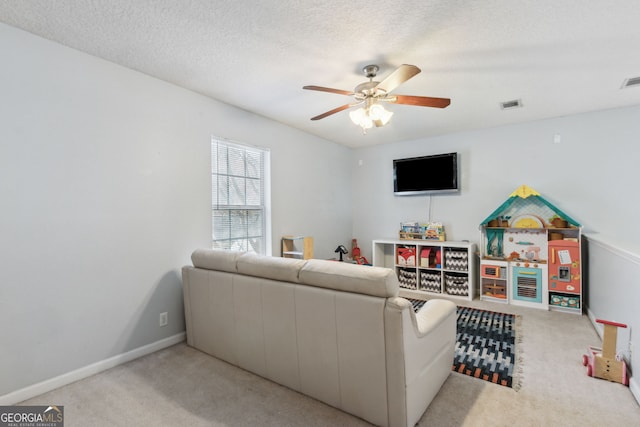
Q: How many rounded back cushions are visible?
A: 3